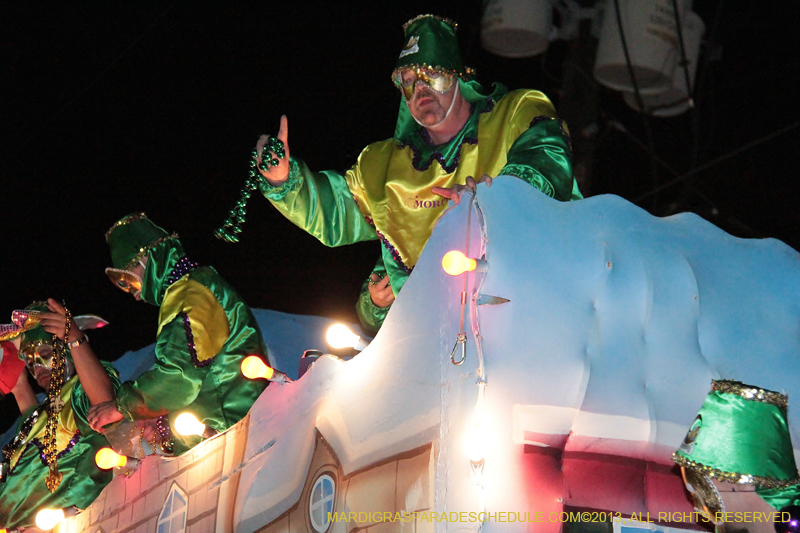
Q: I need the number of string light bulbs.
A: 7